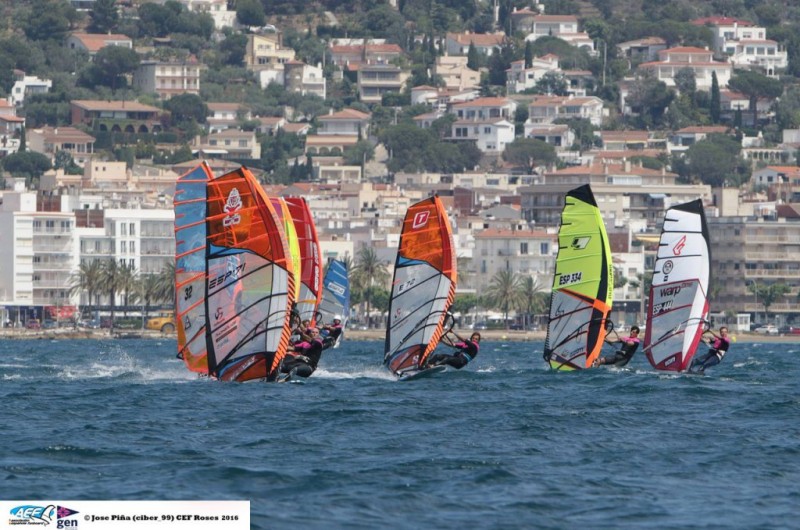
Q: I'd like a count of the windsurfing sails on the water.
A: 8